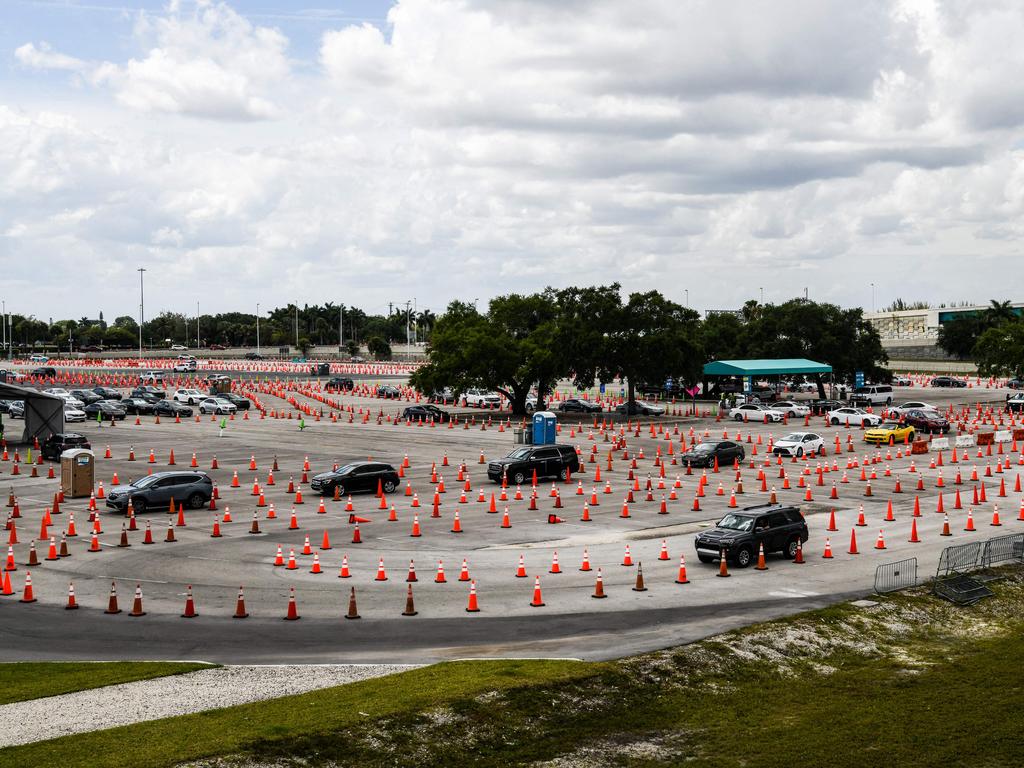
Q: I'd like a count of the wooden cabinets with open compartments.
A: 0